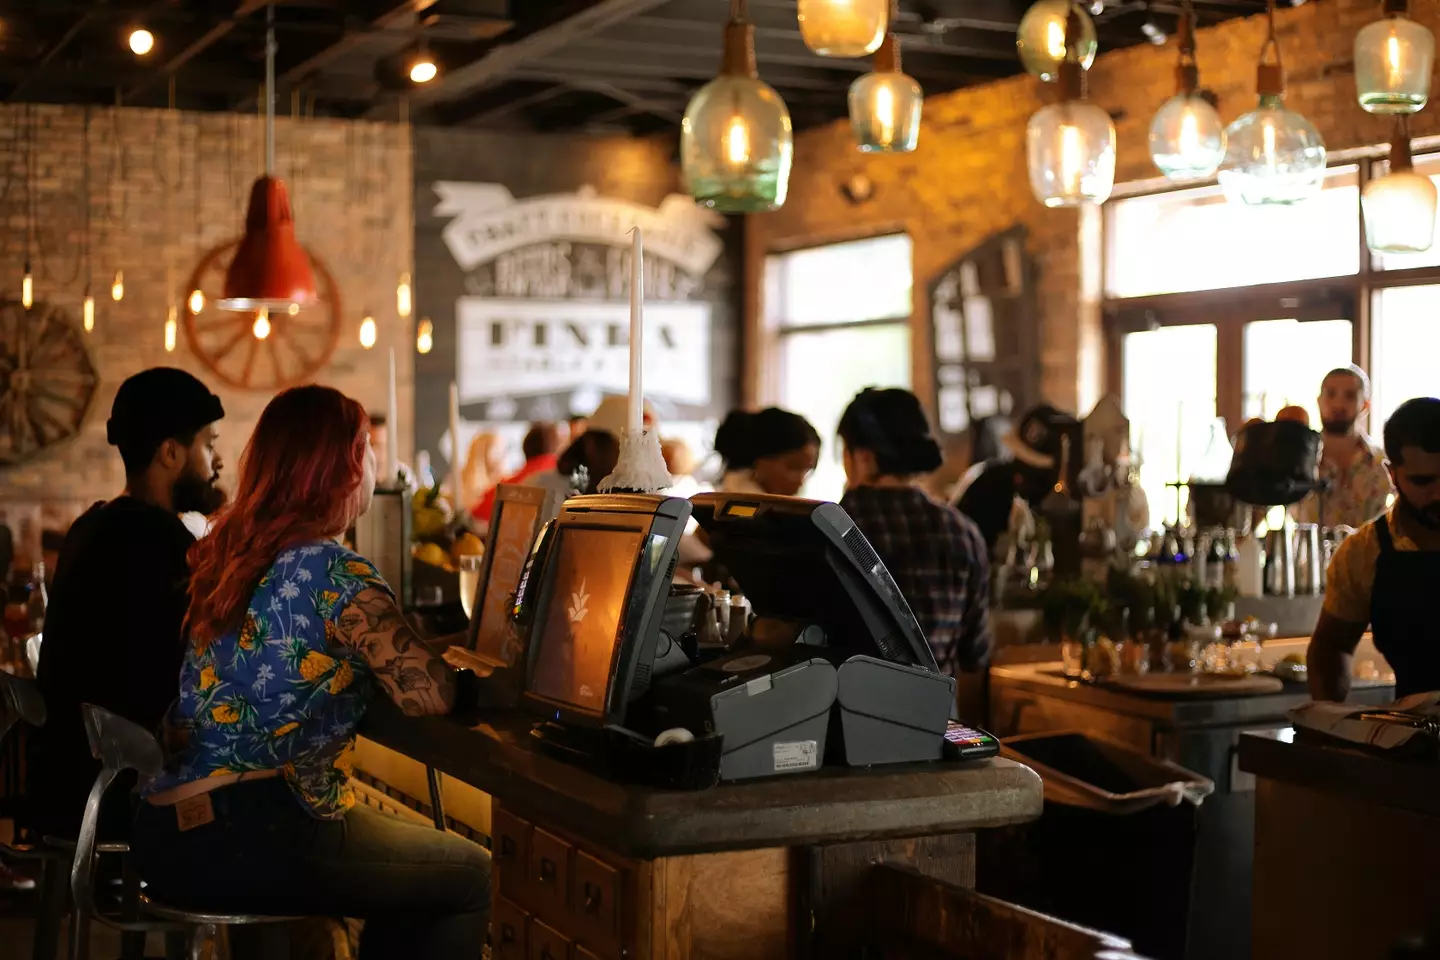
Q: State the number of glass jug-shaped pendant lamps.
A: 9